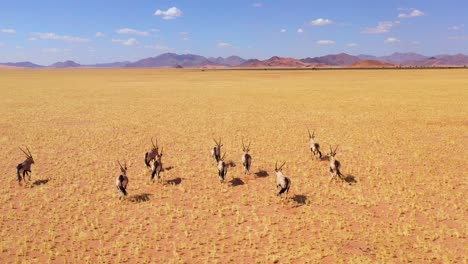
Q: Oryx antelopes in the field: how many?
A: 10